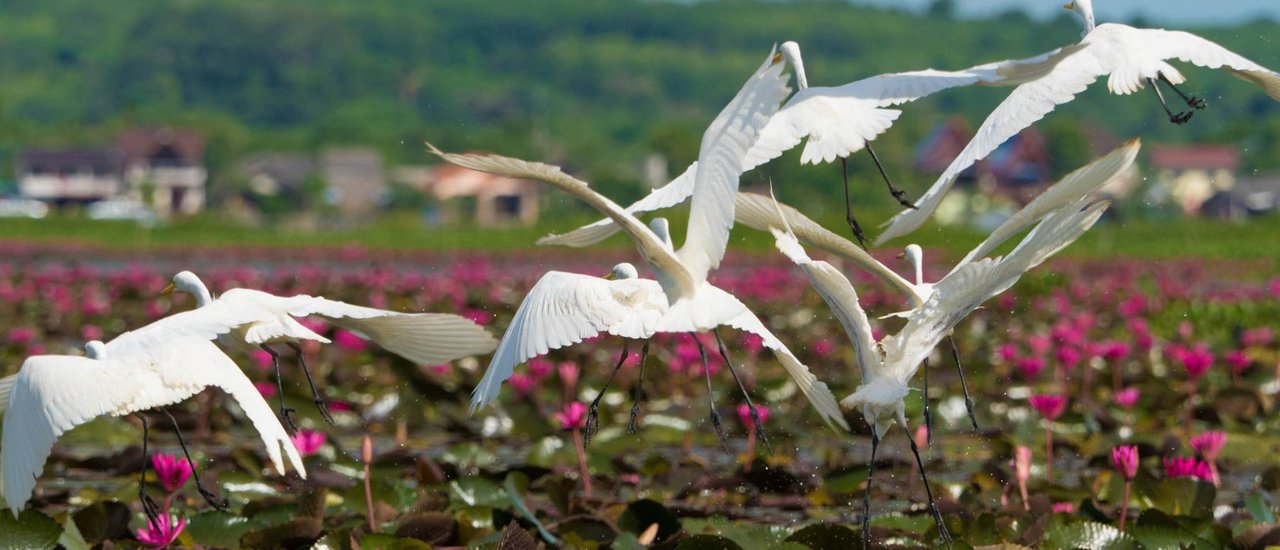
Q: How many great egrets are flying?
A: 8